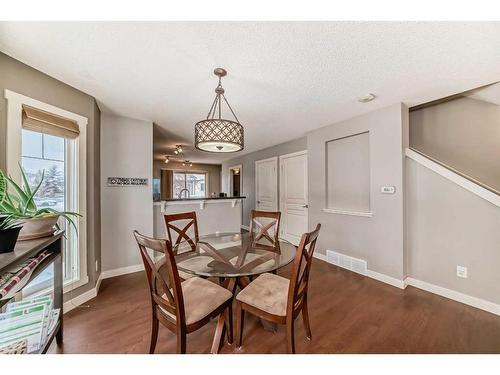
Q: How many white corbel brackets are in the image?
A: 3